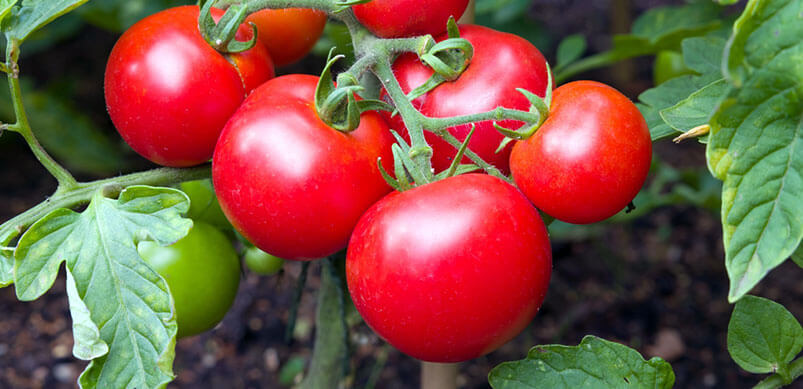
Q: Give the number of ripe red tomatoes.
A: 7